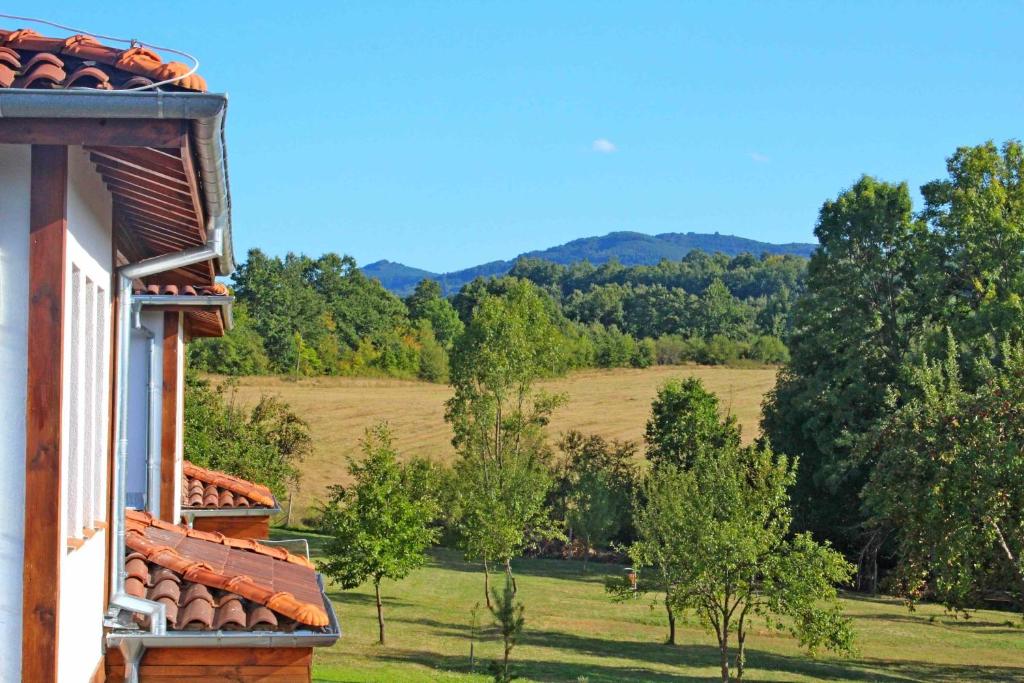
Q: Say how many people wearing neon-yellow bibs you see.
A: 0